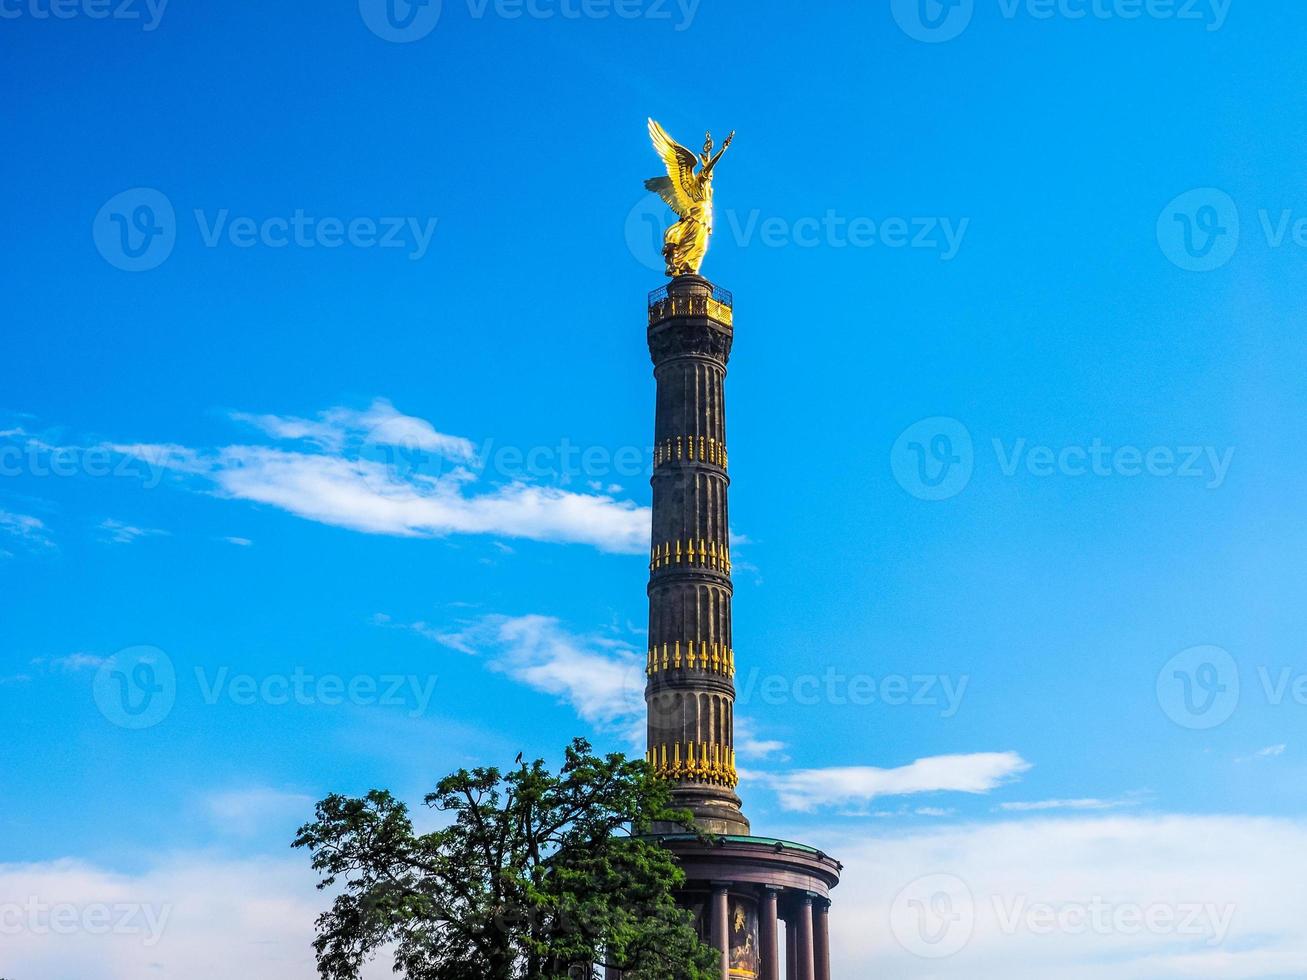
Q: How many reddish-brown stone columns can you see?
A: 5